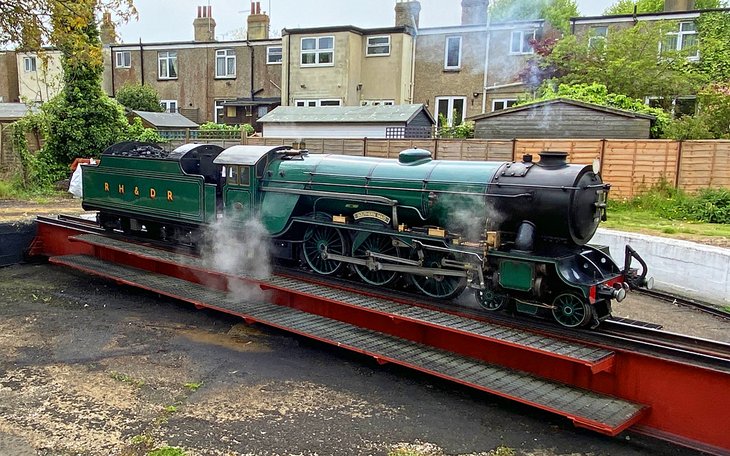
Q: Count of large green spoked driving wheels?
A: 3